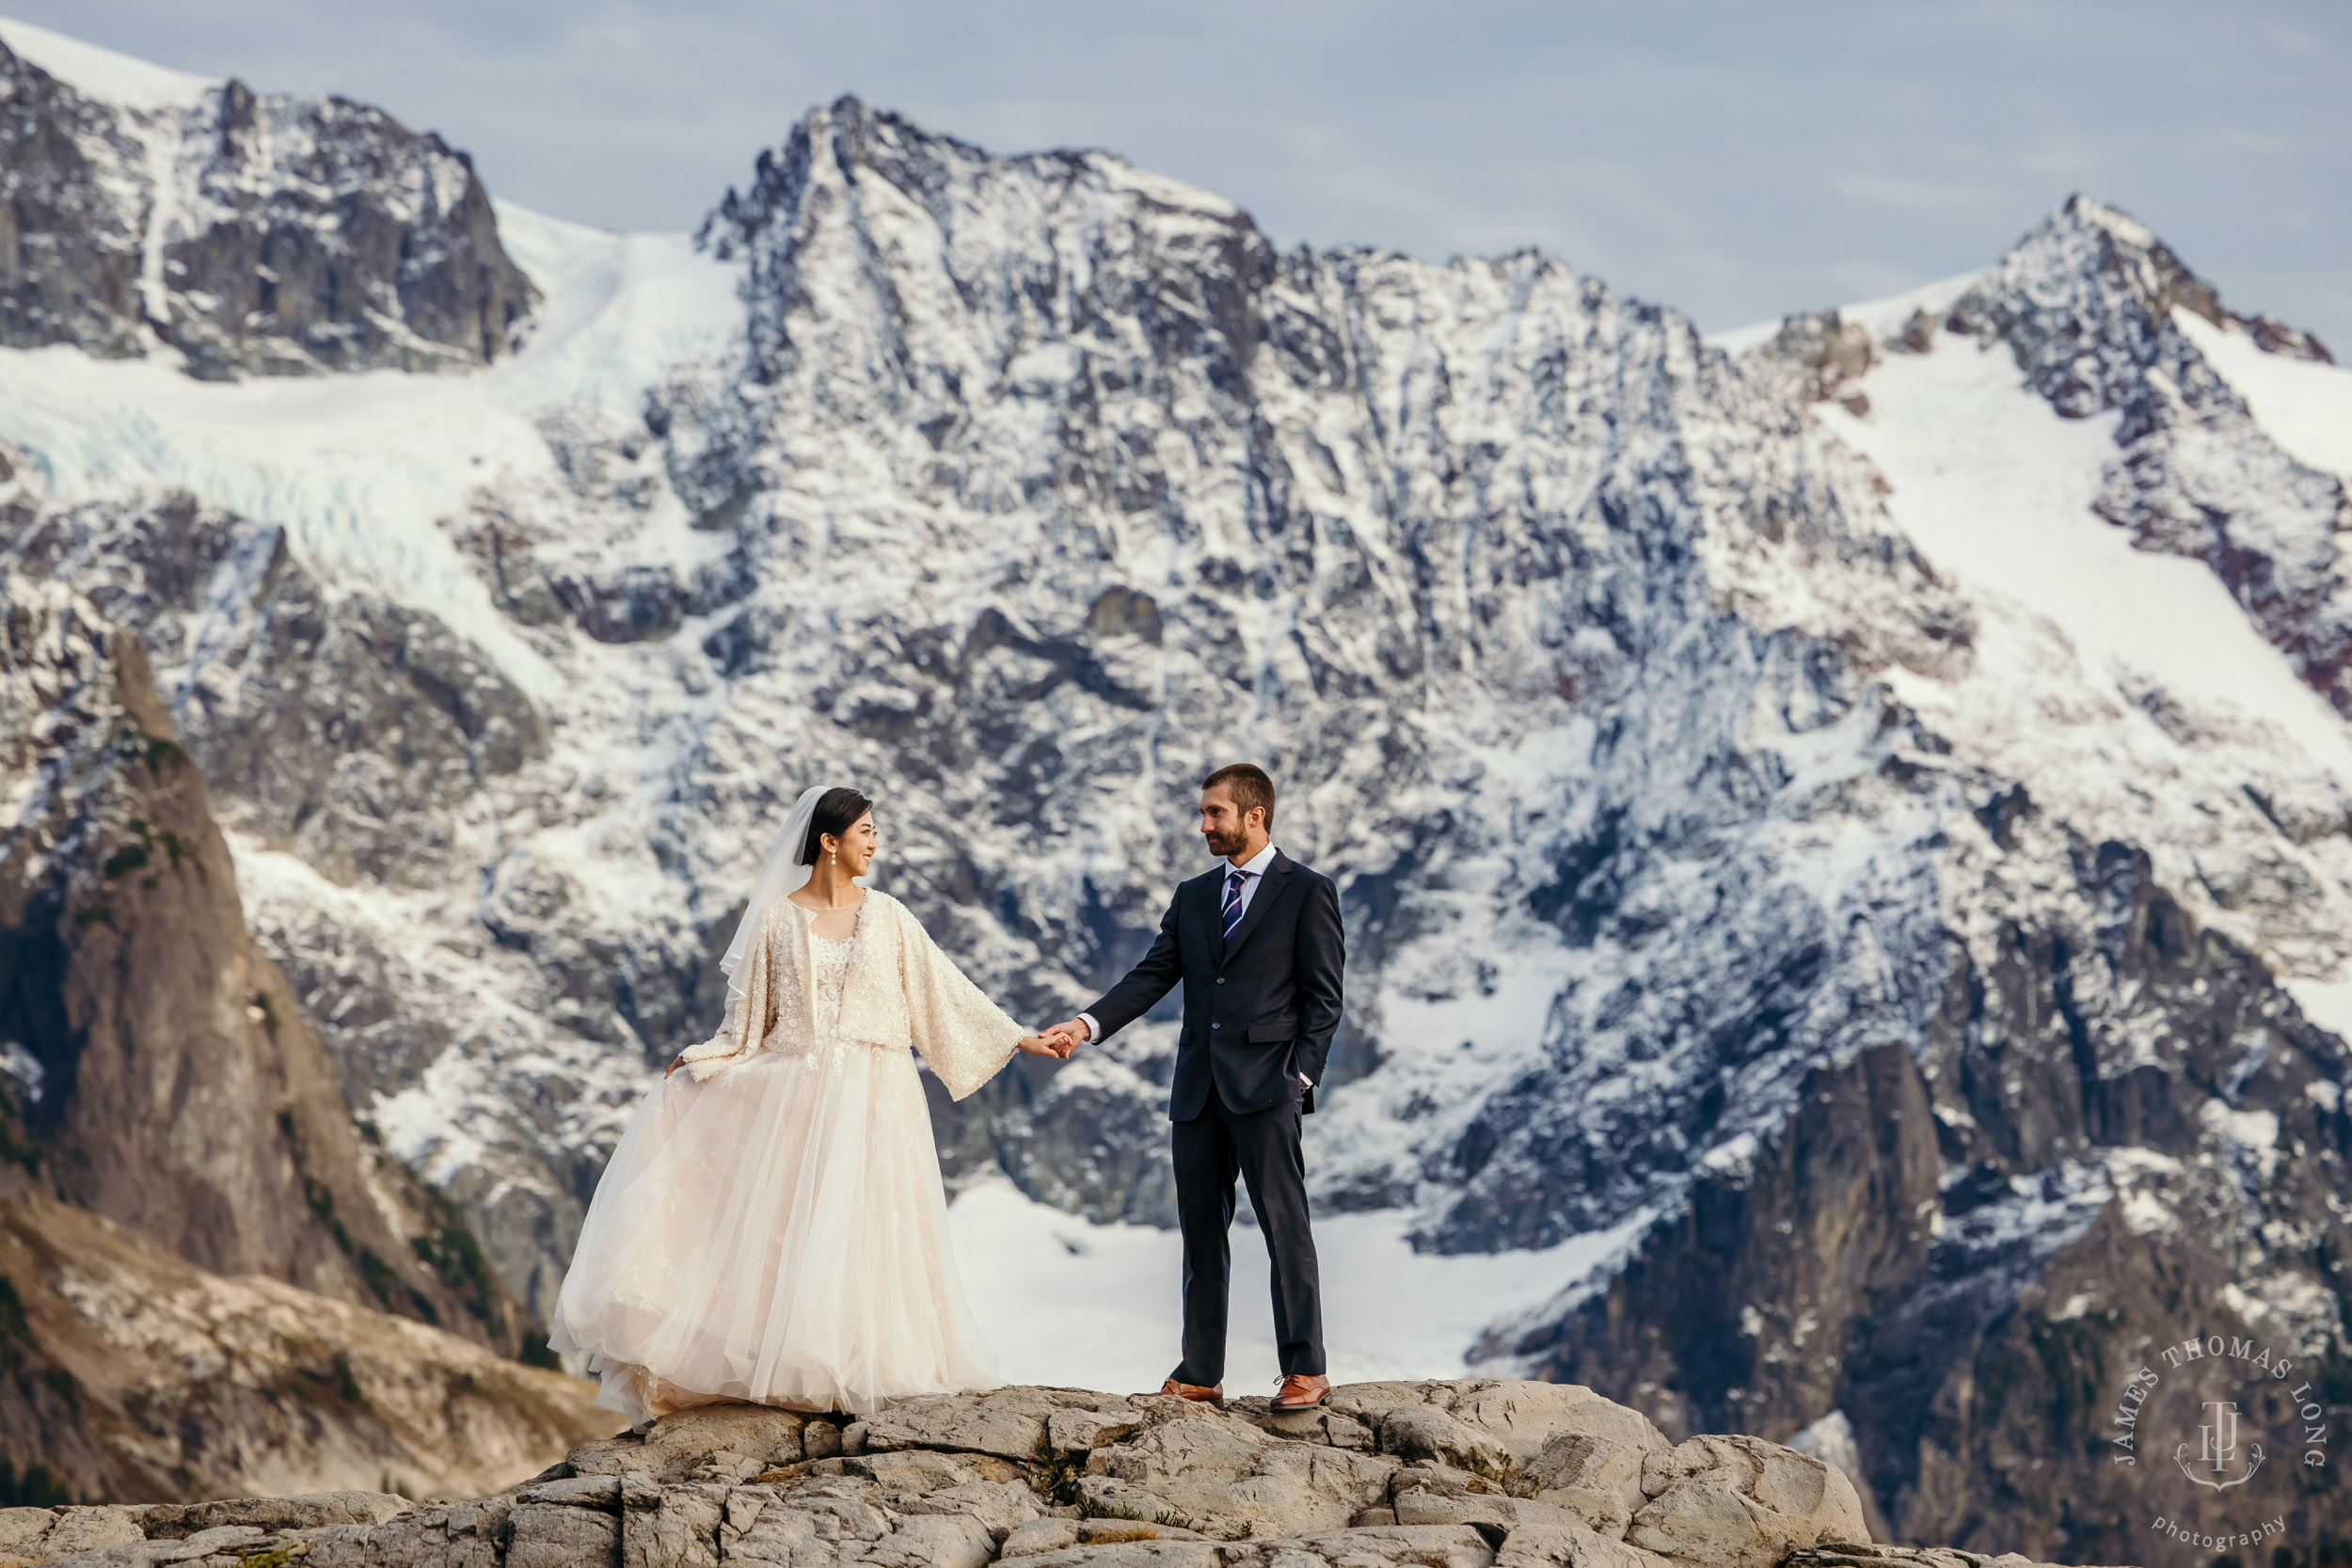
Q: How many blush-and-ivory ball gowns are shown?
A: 1